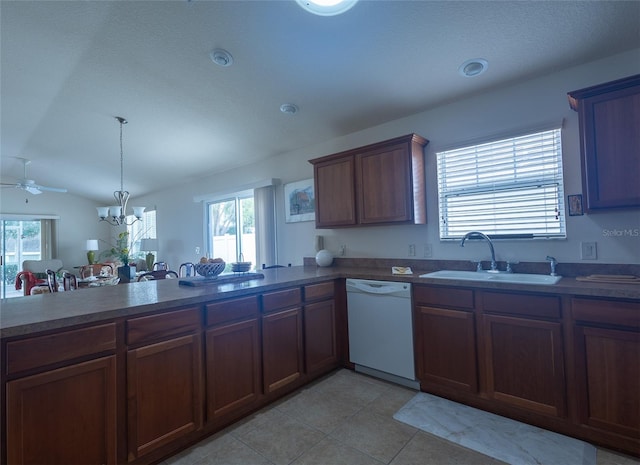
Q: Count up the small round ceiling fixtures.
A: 3